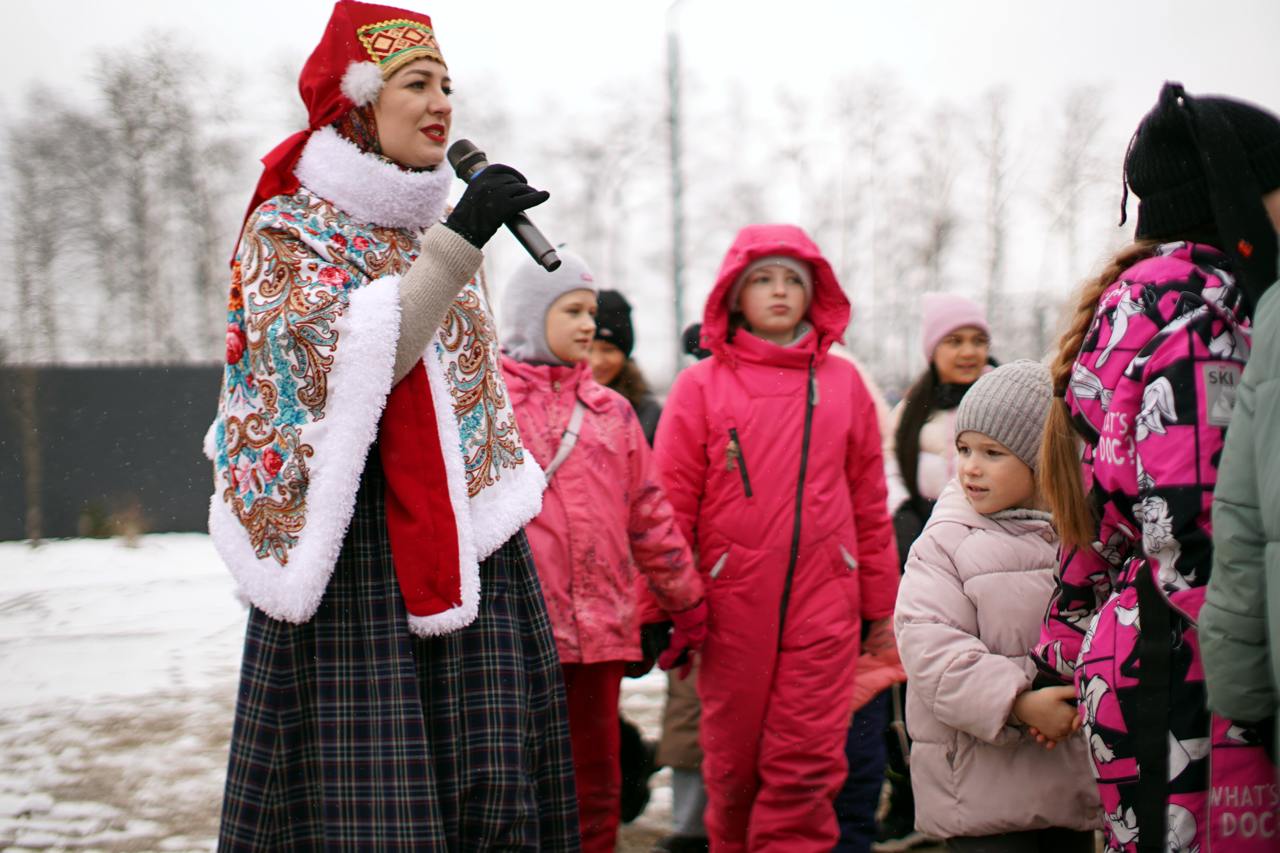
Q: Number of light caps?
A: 4